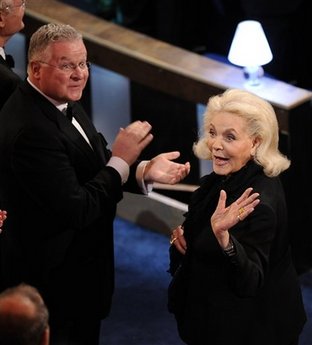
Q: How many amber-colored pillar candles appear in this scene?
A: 0